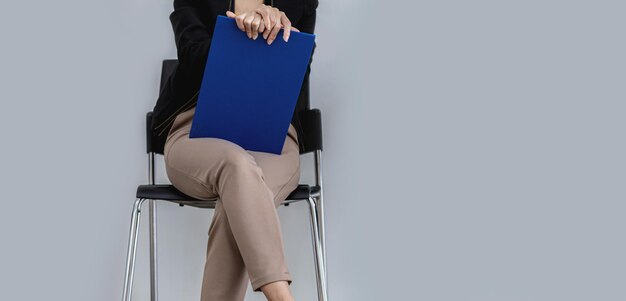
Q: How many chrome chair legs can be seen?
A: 4